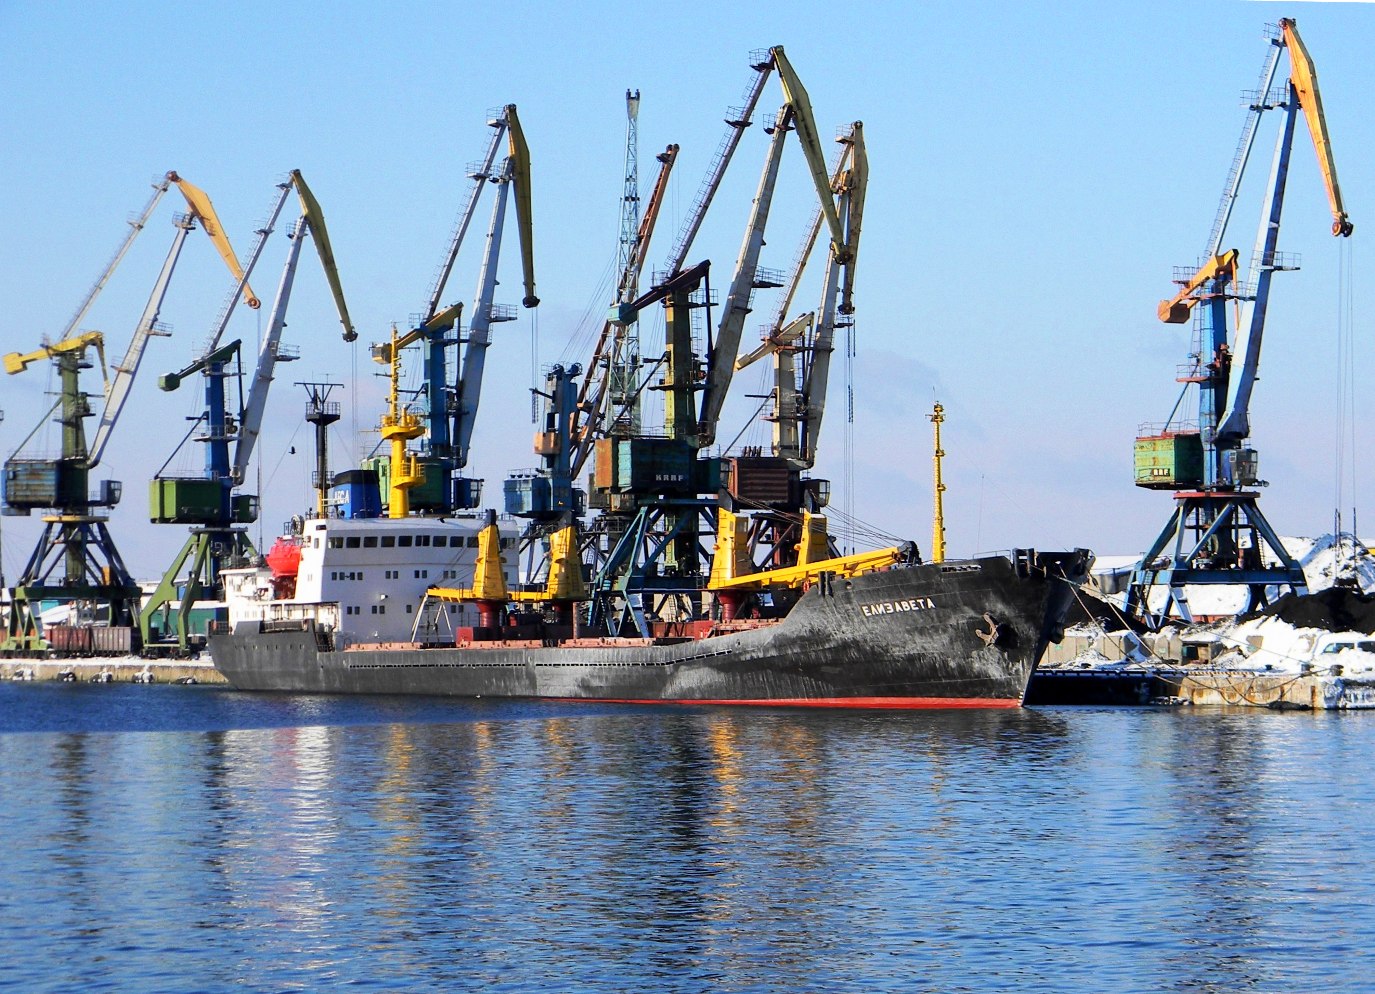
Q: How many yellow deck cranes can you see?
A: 4